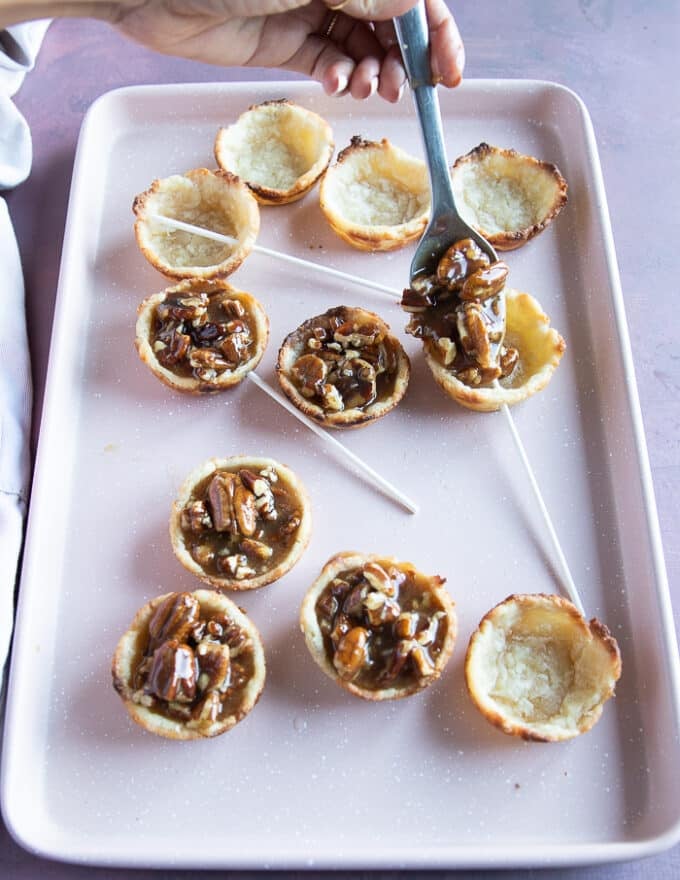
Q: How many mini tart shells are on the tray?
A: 11